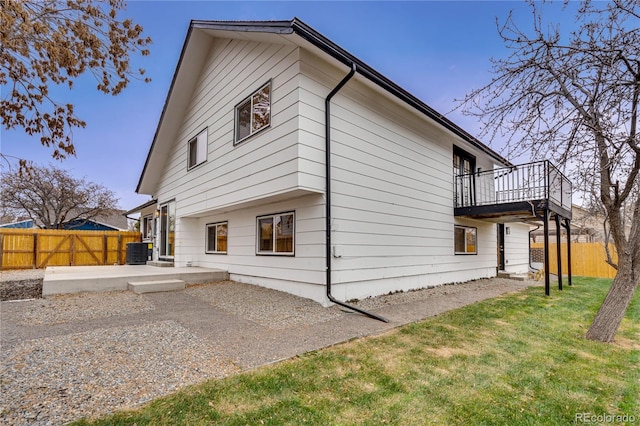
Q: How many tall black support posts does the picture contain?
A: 3